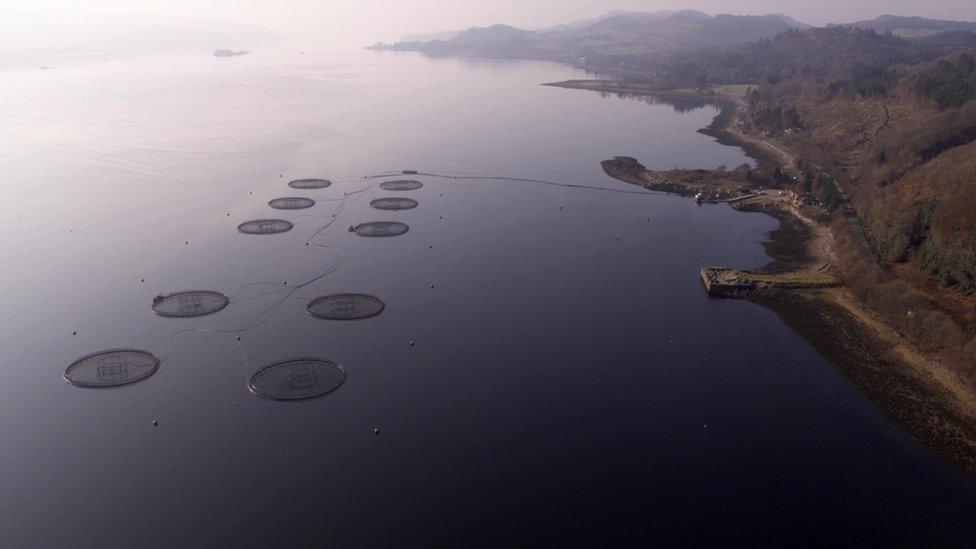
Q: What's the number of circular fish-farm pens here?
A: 10